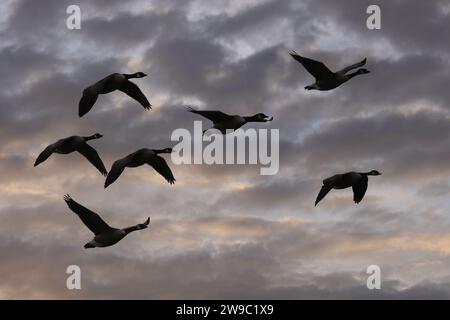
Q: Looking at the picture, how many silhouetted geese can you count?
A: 7